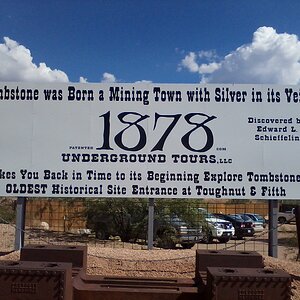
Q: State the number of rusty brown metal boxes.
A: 4